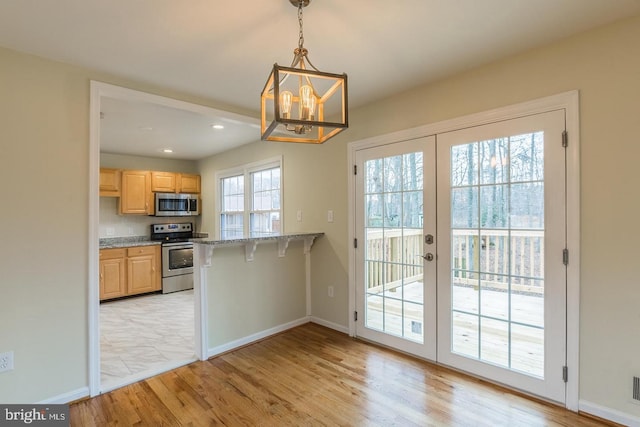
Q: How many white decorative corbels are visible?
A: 4